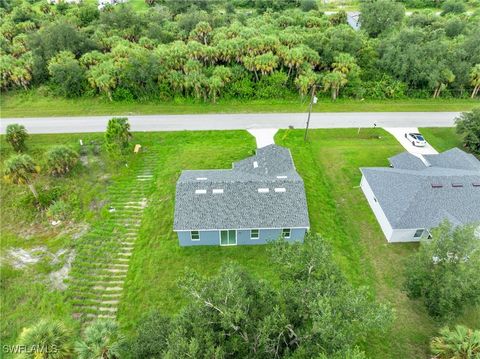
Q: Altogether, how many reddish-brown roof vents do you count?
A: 3